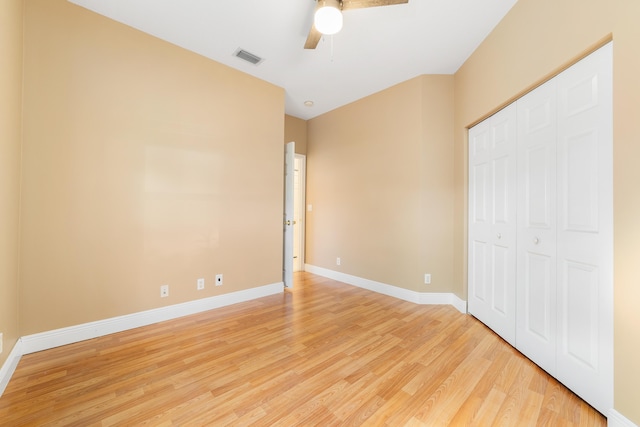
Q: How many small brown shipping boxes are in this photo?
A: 0